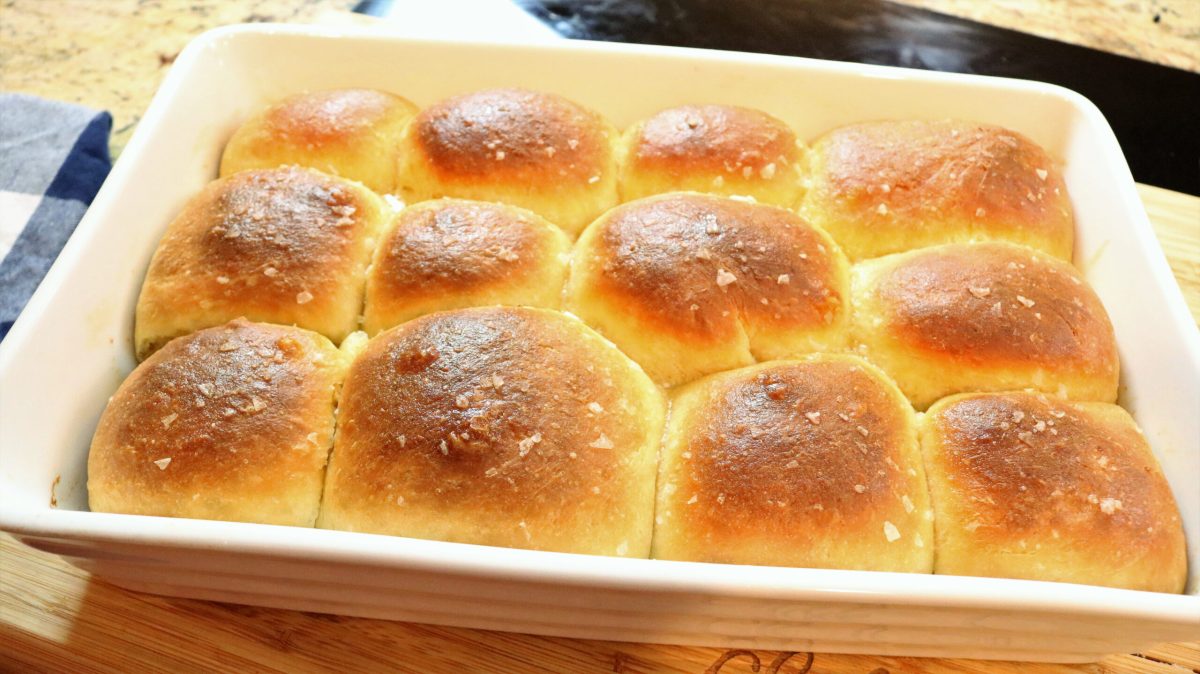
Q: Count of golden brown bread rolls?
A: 12